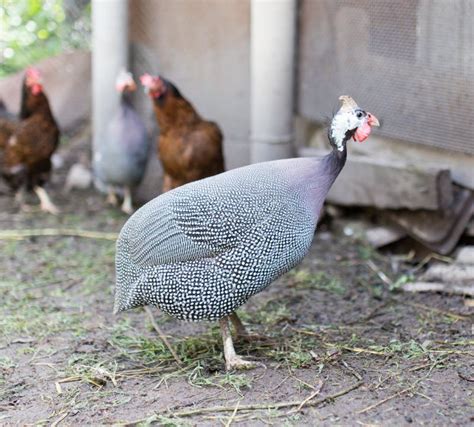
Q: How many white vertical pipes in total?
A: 2